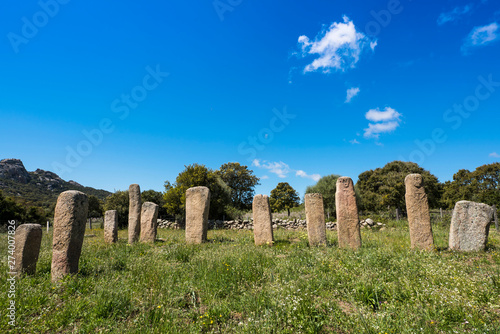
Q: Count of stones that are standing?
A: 11